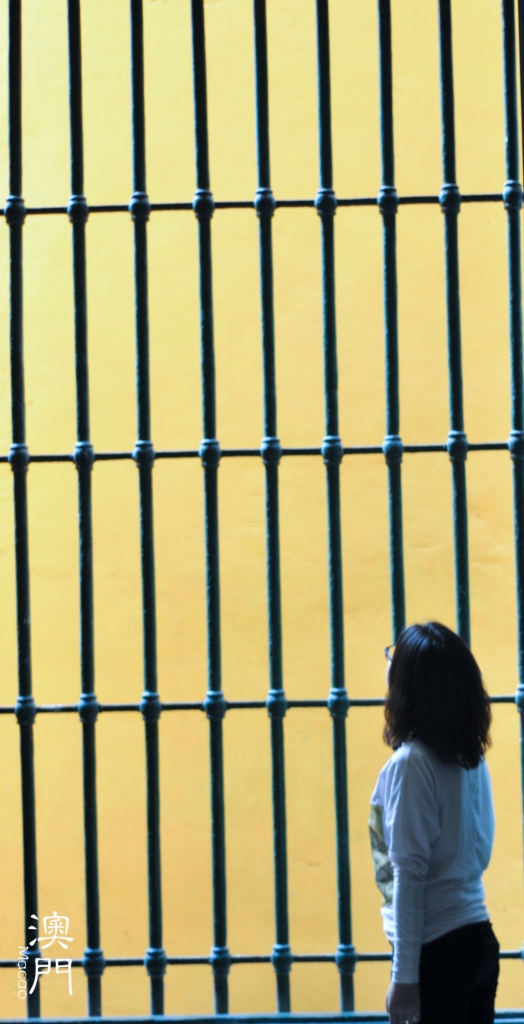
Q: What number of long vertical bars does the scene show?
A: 9